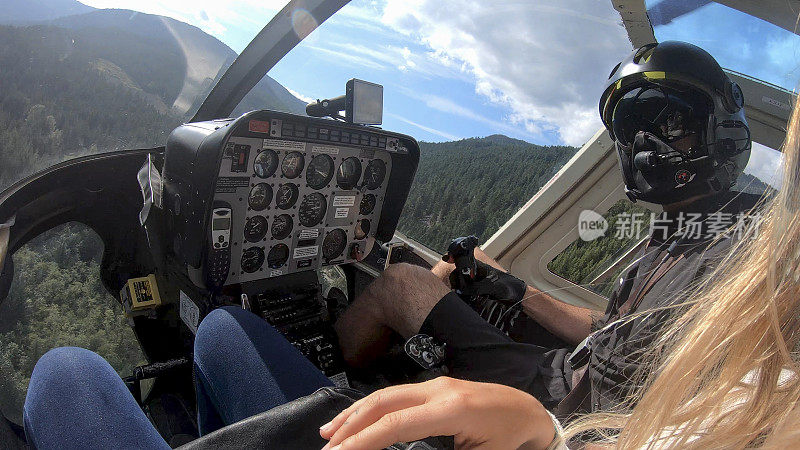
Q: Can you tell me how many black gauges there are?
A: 15